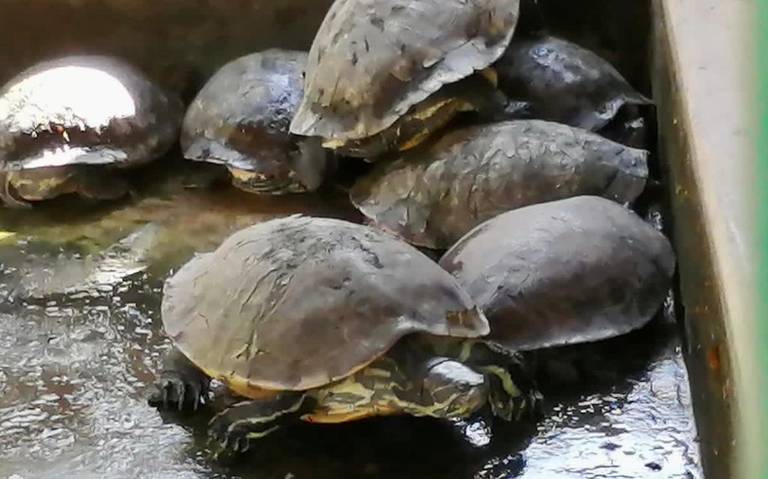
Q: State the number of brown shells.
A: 7